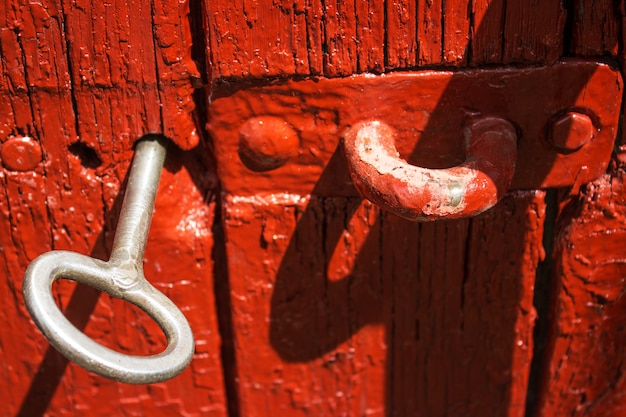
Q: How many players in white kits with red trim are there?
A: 0